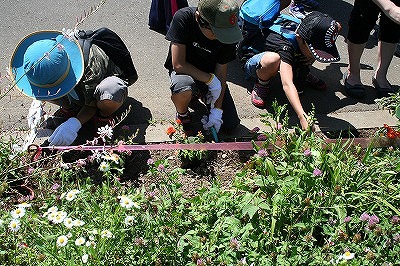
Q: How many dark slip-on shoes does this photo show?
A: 2